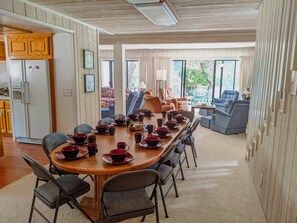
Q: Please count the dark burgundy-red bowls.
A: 12